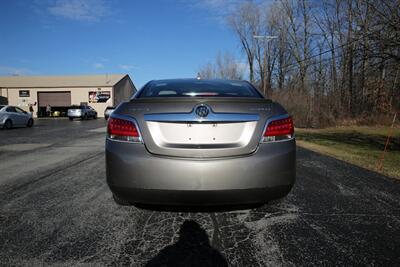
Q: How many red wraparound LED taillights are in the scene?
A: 2